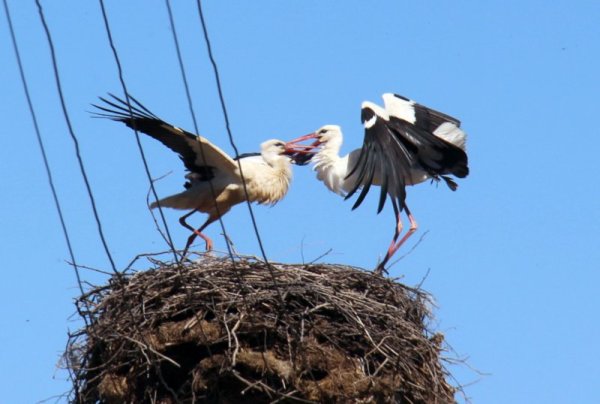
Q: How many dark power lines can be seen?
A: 5